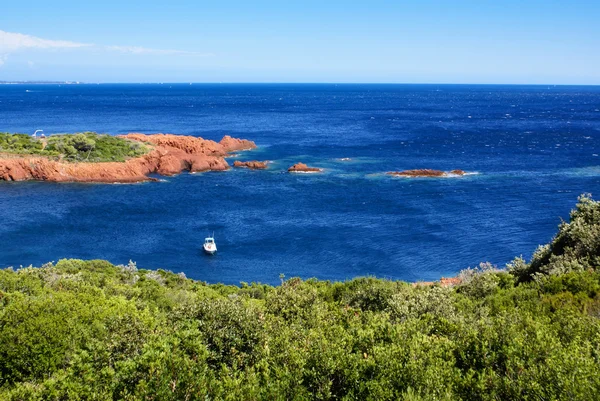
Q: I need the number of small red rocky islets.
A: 3